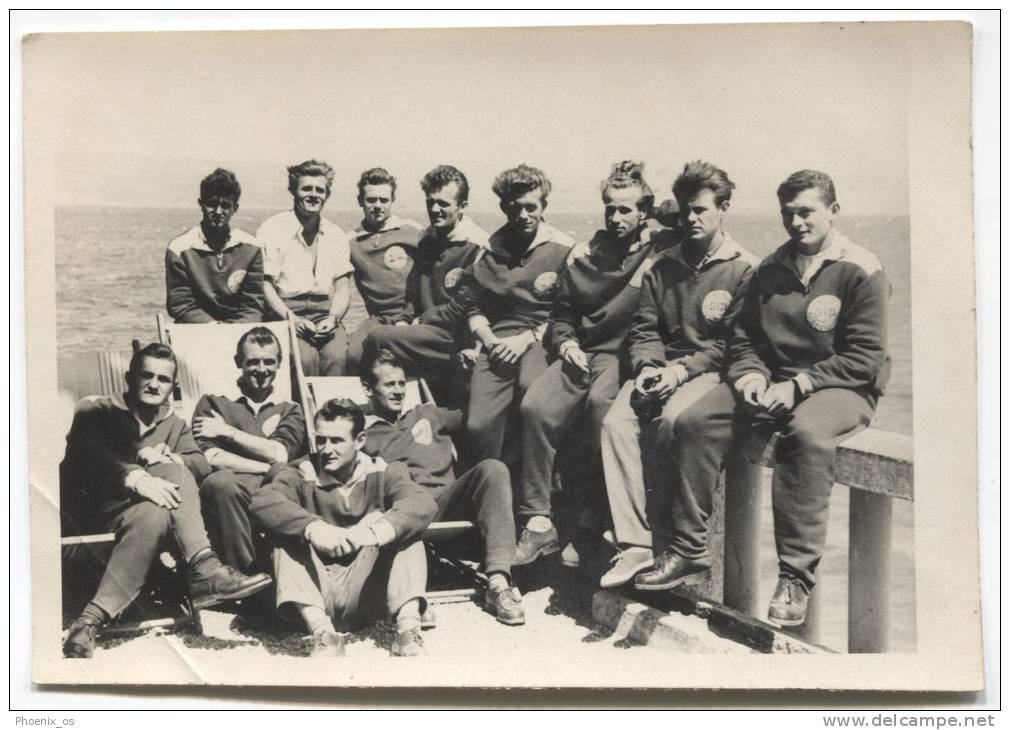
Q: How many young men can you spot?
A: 12